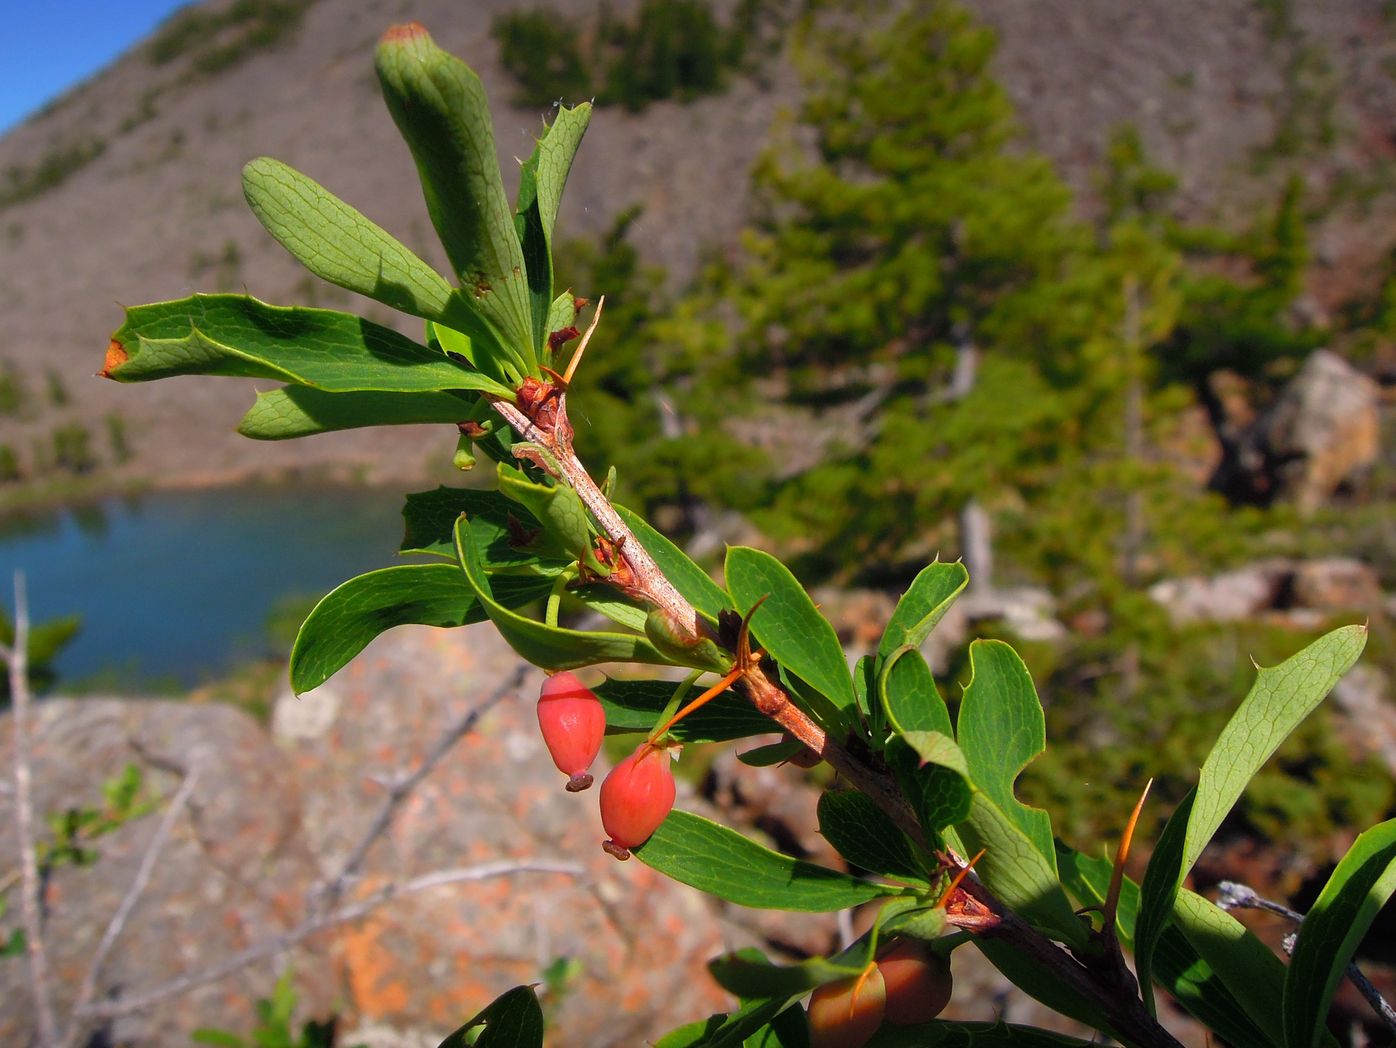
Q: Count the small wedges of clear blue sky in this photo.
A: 1